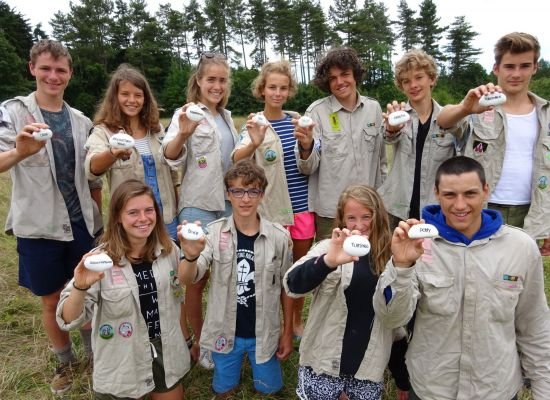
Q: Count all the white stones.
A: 11